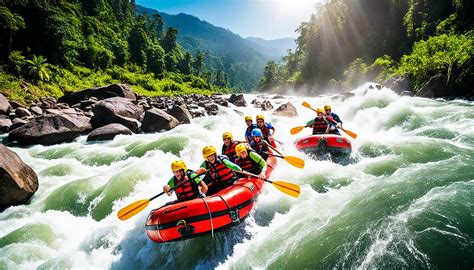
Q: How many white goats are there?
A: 0